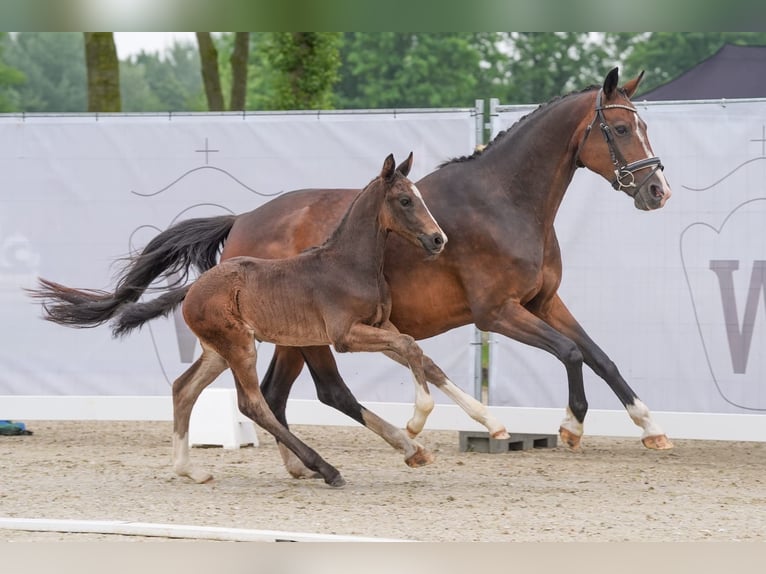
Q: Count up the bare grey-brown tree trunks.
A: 3